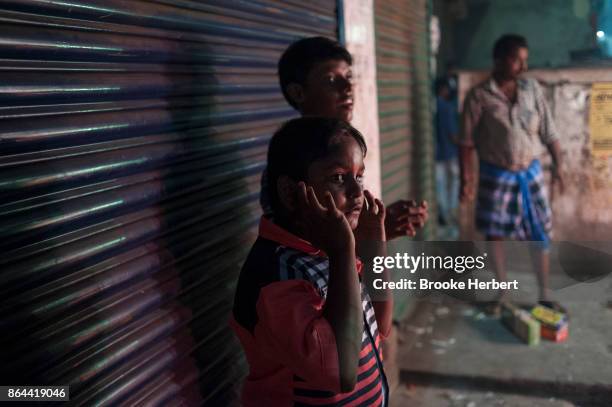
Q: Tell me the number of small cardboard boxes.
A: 2